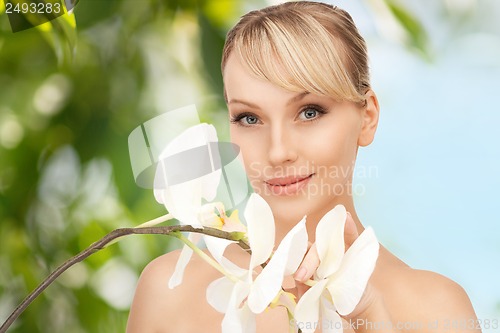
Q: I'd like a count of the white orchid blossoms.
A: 3